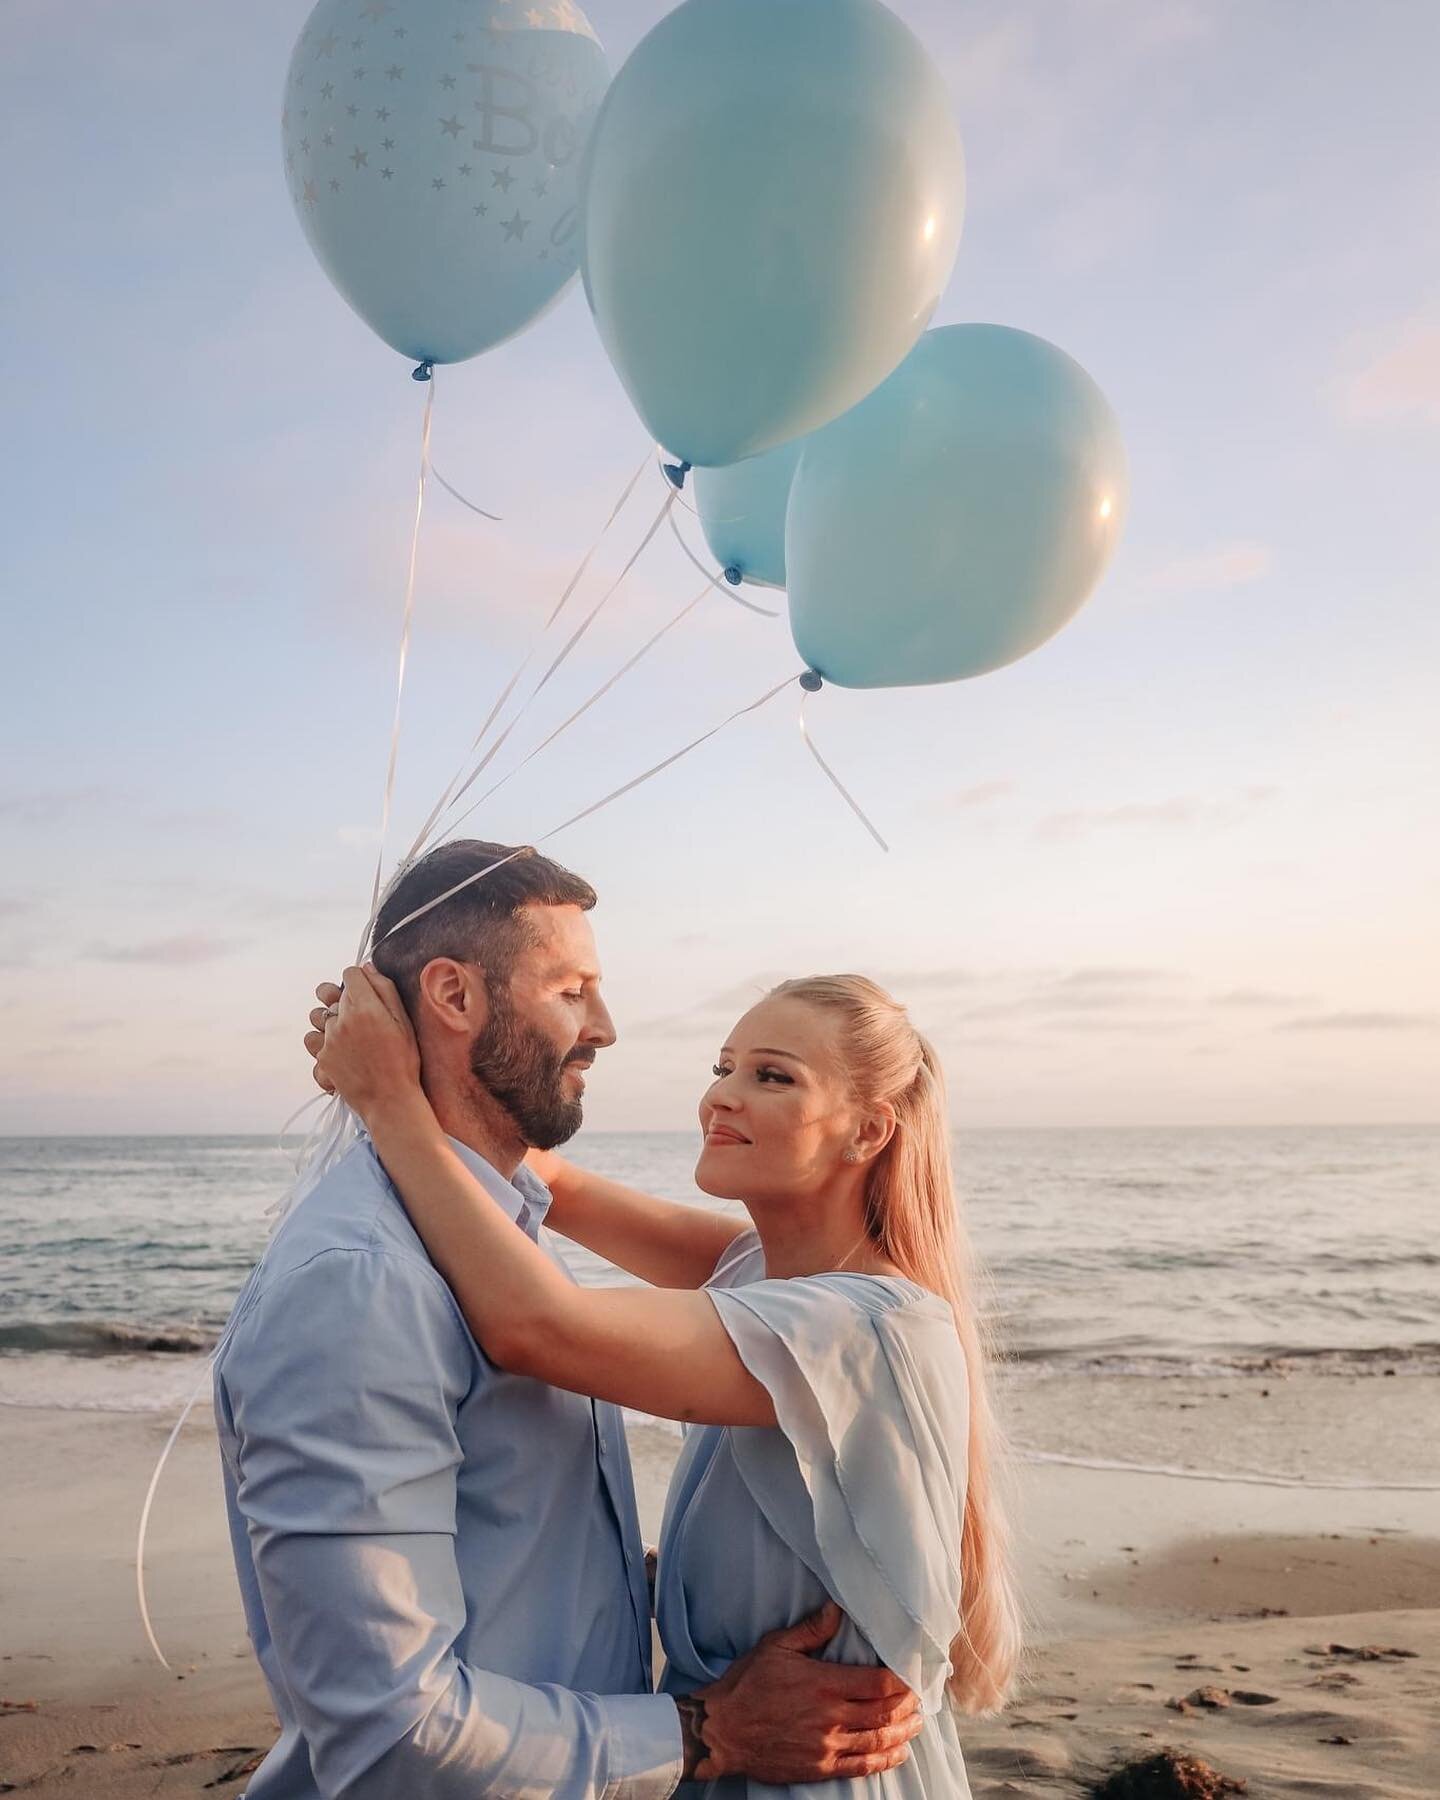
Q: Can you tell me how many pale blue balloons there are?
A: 4